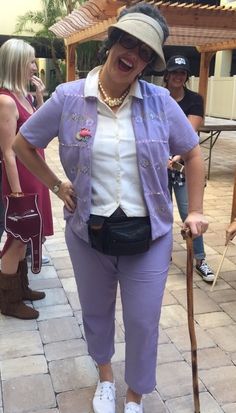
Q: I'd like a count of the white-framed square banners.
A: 0